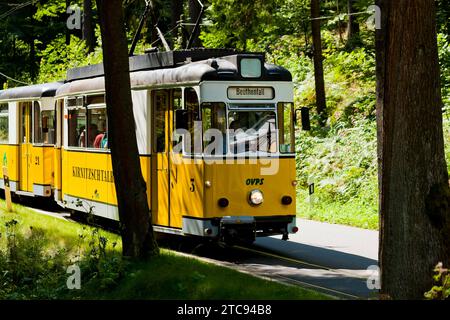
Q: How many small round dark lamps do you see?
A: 2